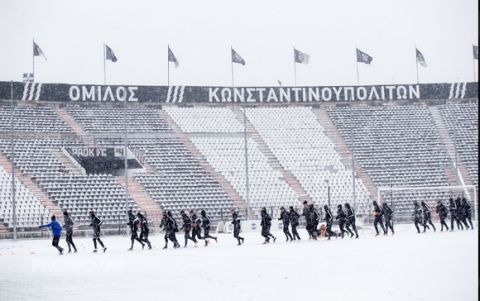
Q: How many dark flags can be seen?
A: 8